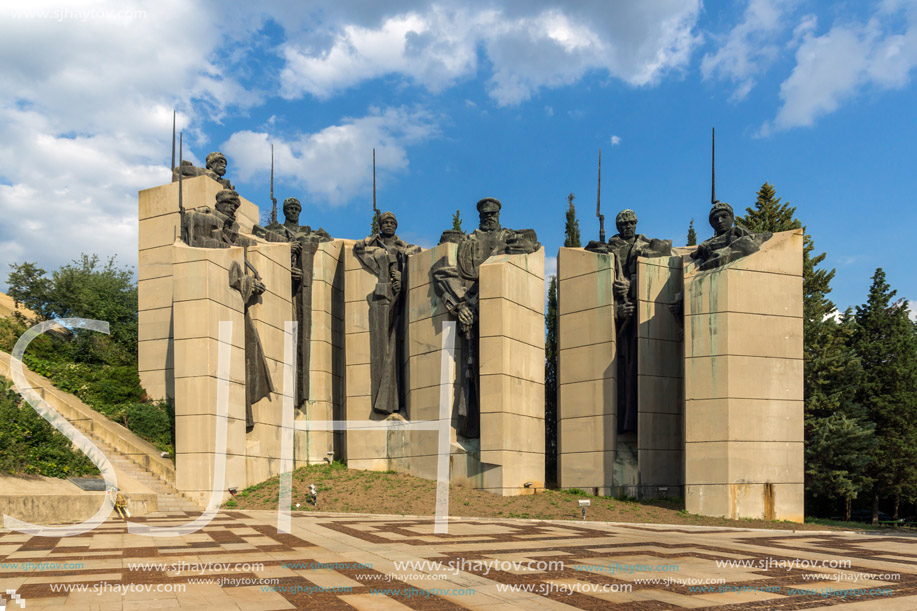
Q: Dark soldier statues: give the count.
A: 7